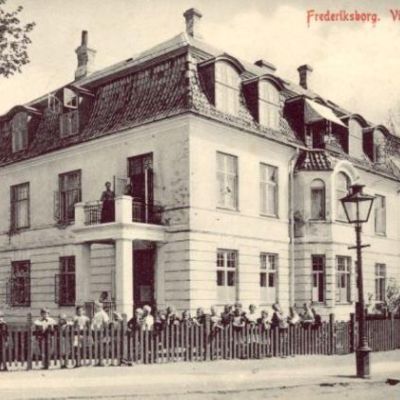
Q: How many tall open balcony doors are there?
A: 1